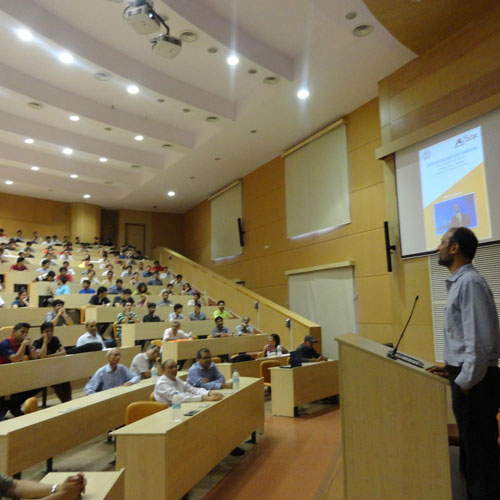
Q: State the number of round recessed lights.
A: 15